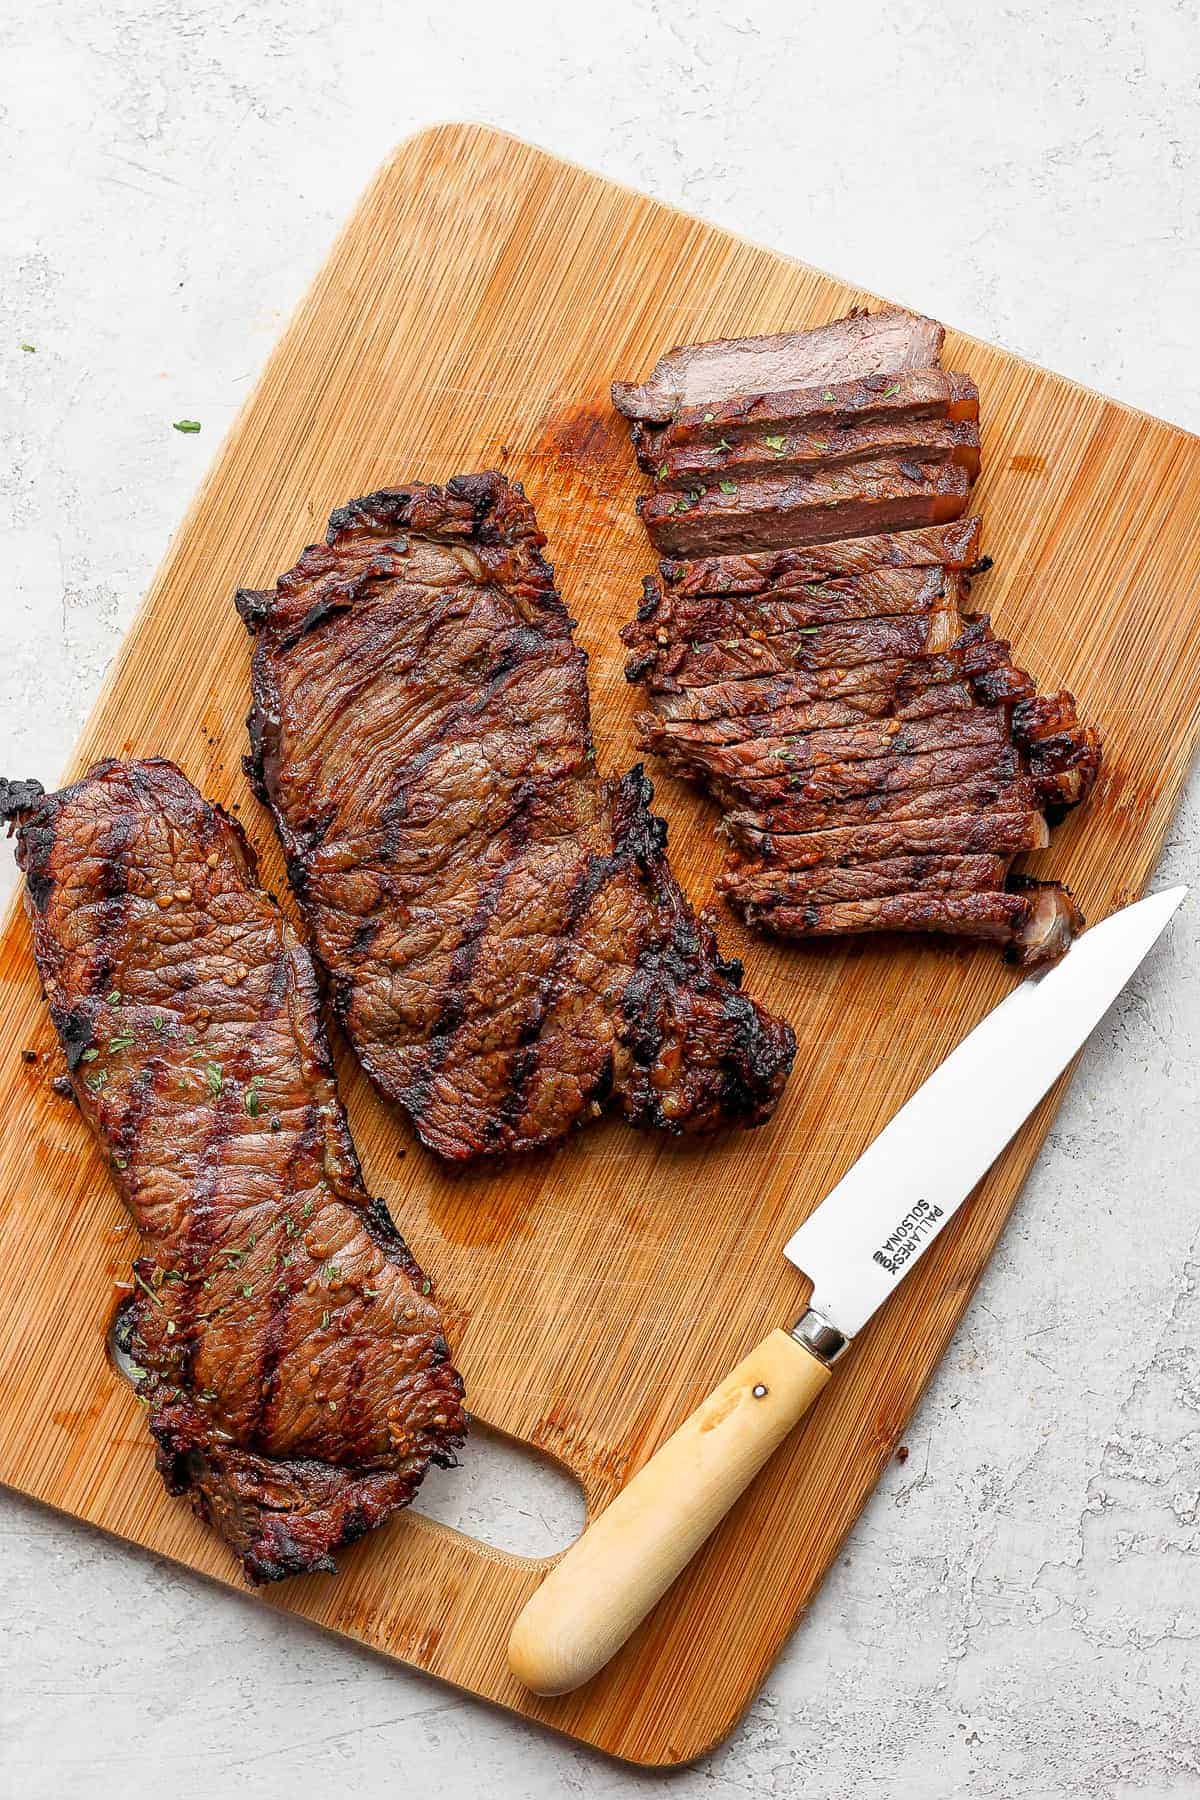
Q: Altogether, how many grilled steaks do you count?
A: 3